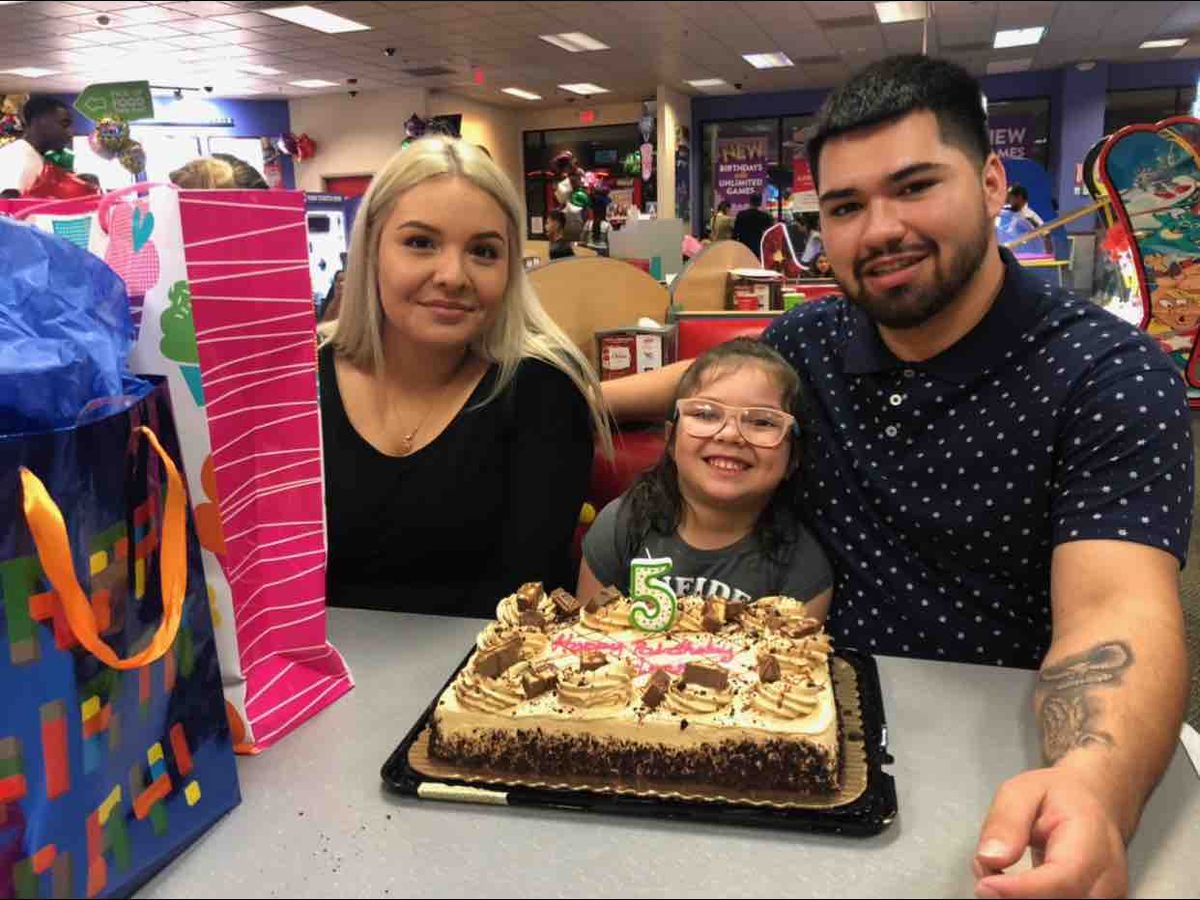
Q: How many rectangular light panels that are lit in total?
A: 12